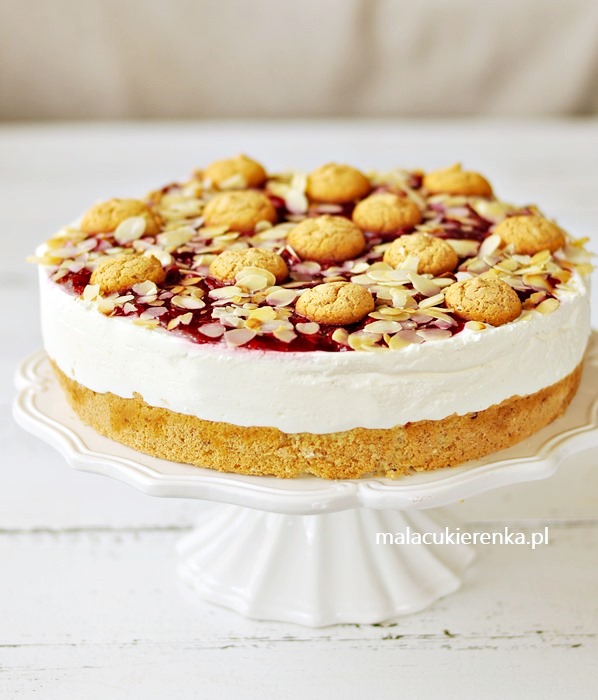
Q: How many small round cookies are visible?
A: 13